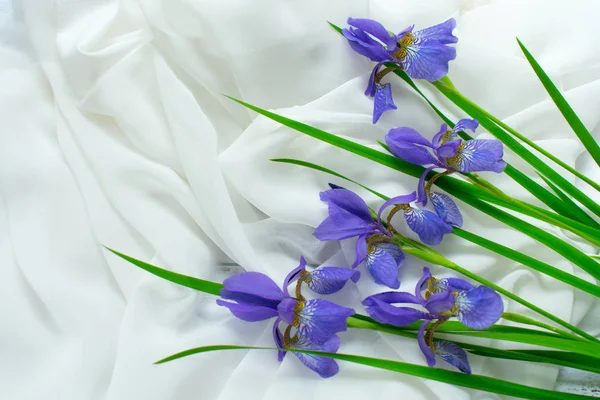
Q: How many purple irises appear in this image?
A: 5